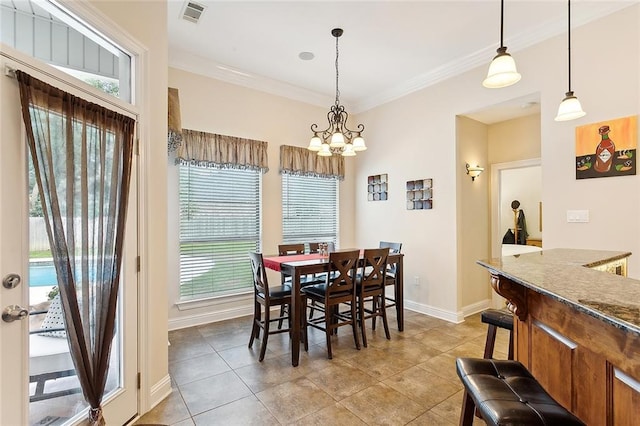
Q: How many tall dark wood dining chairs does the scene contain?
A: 6